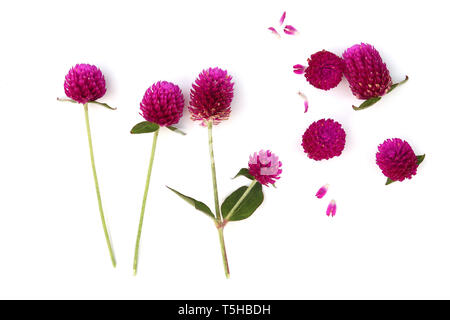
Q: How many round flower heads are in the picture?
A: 8